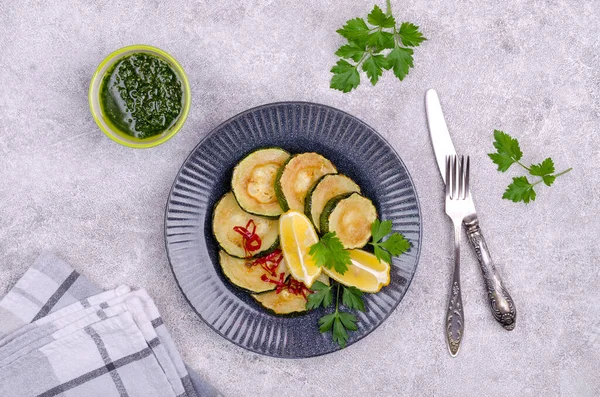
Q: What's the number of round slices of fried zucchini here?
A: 7